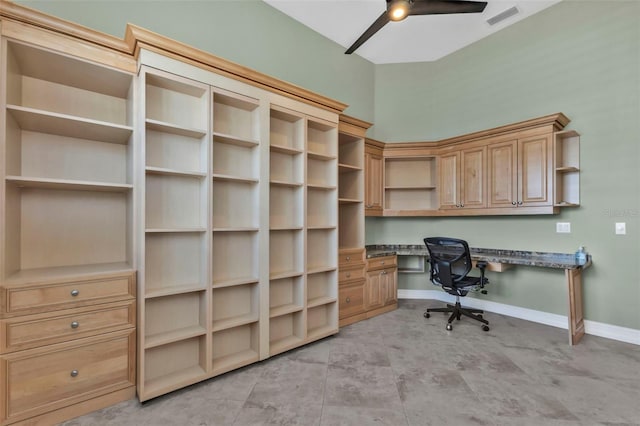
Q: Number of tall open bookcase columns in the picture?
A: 4